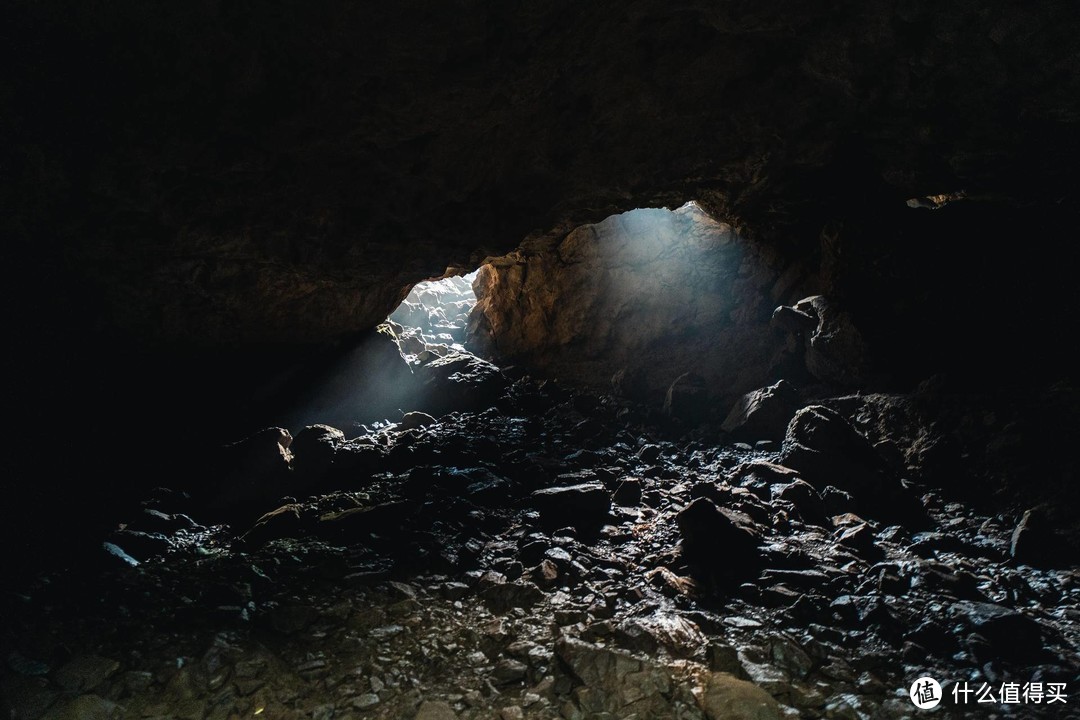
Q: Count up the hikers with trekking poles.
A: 0